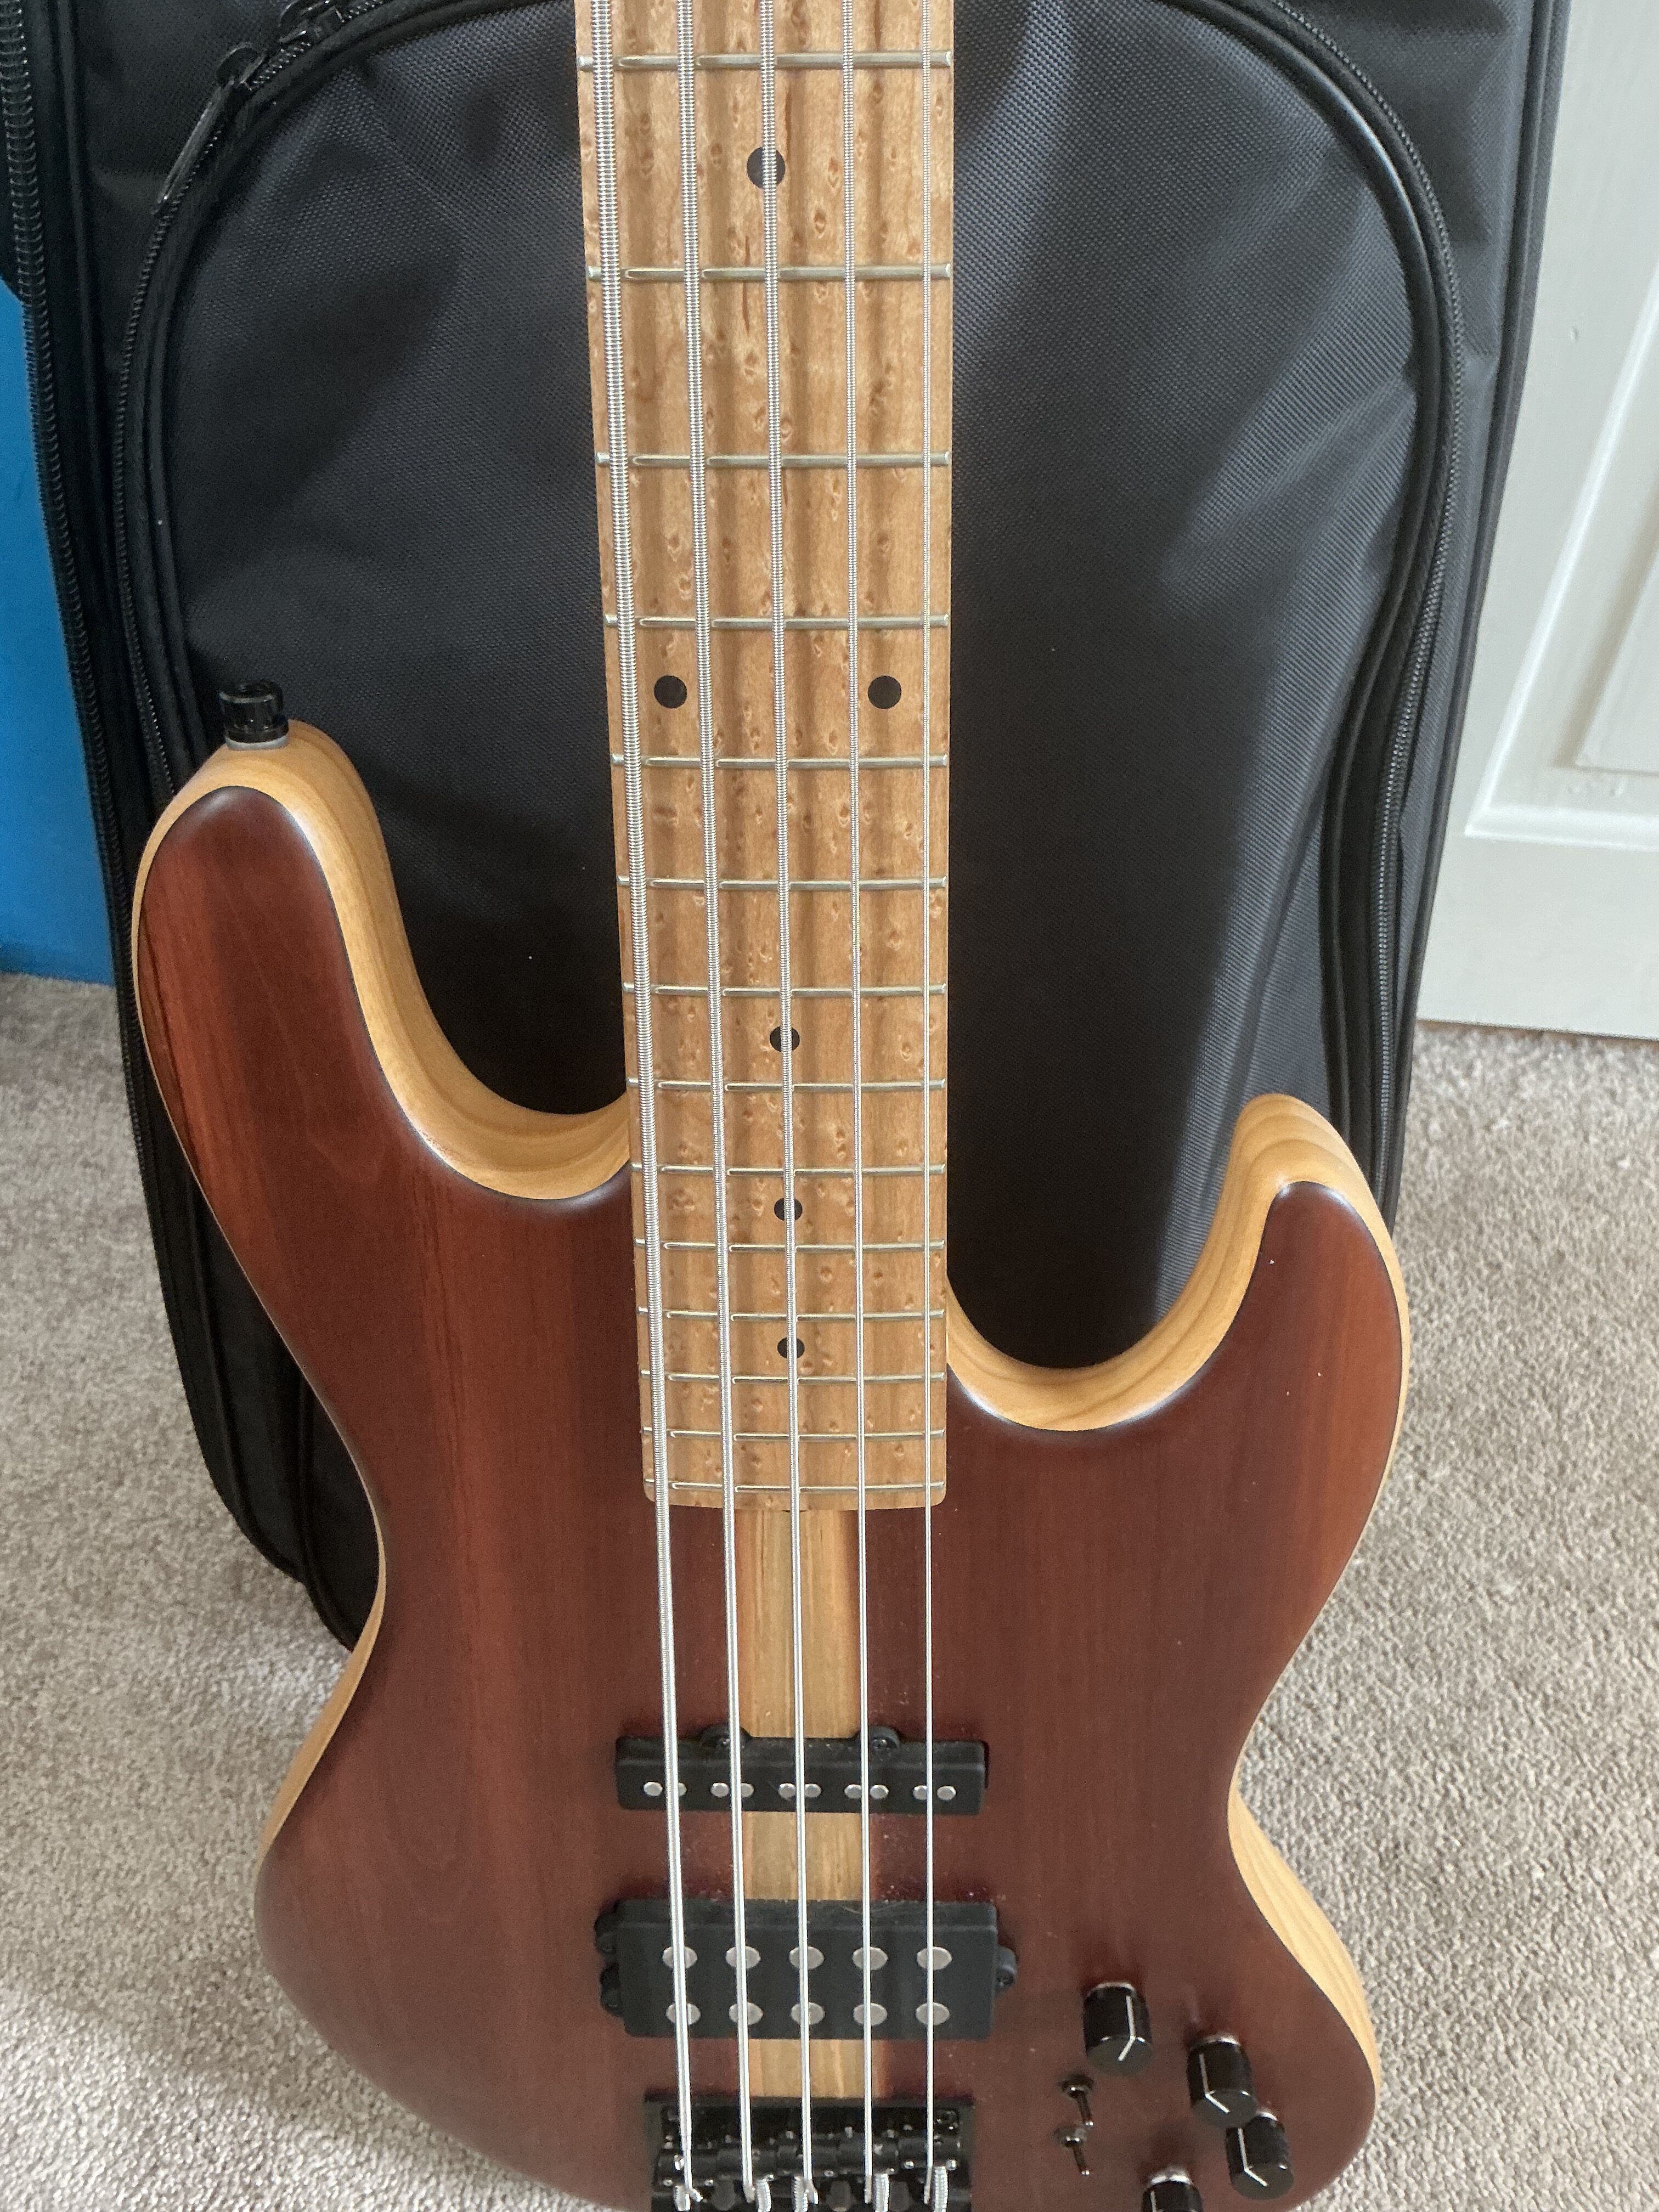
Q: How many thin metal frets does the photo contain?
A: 14